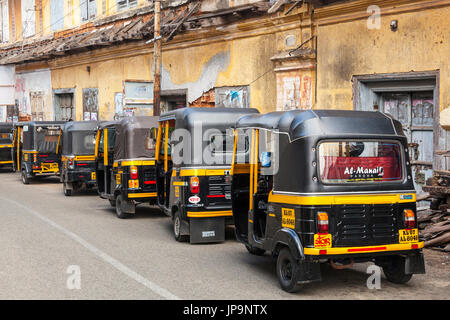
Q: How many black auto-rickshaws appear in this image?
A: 6